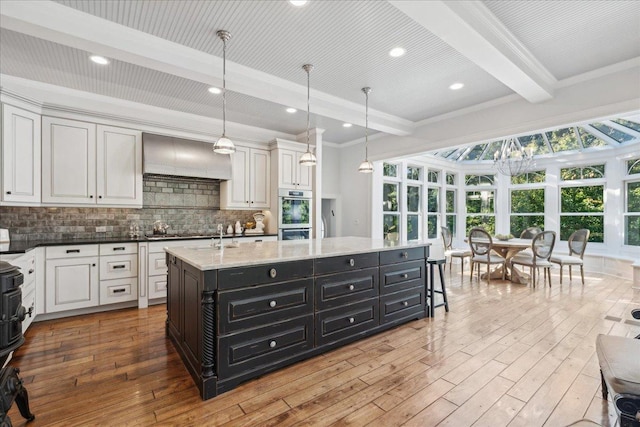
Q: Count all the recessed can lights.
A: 7